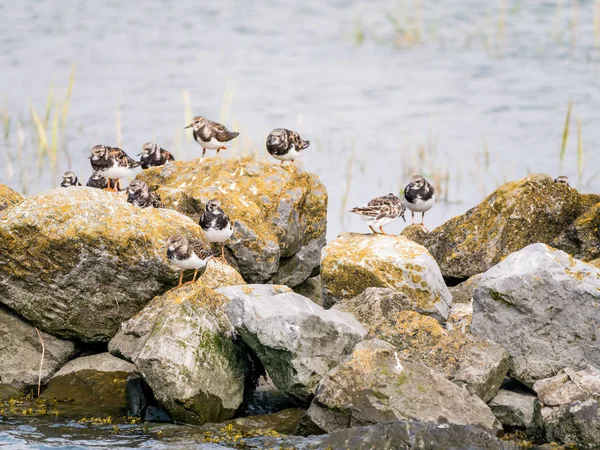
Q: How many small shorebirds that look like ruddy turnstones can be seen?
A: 12